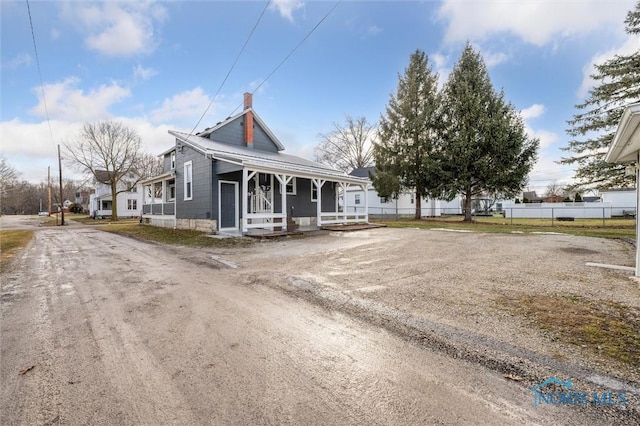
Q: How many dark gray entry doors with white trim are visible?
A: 1